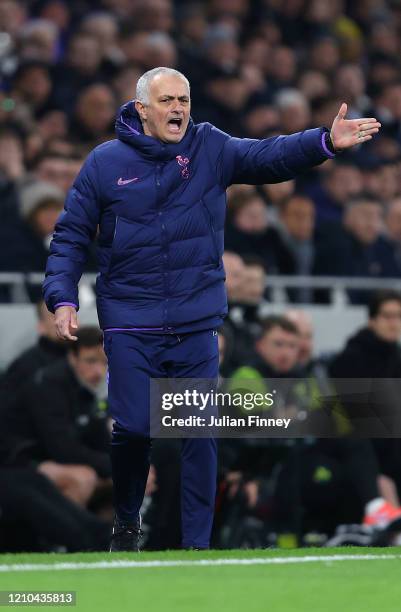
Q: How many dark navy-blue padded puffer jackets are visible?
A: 1